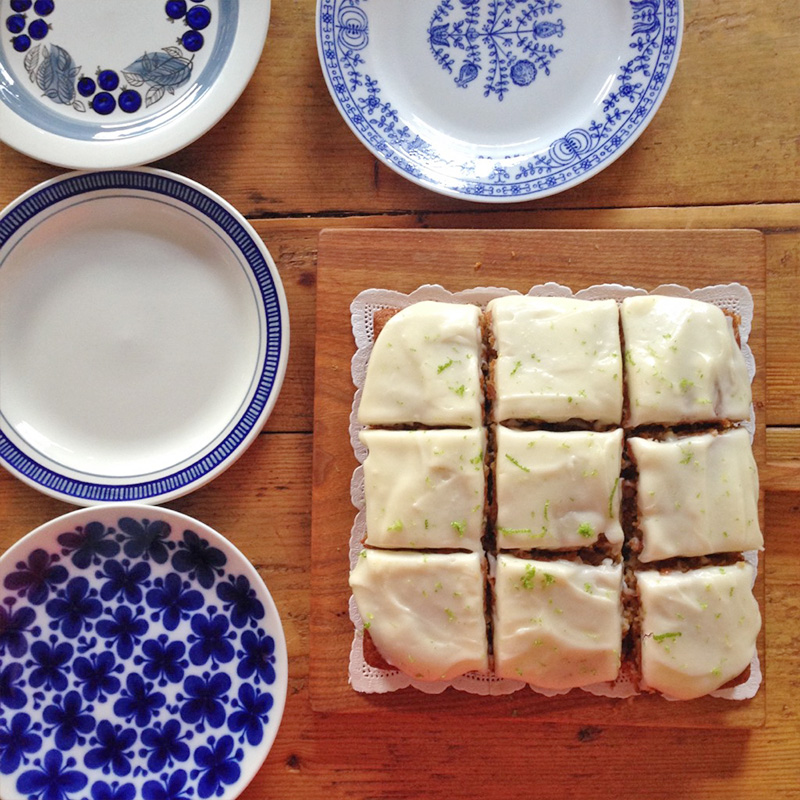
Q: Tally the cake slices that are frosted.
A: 9